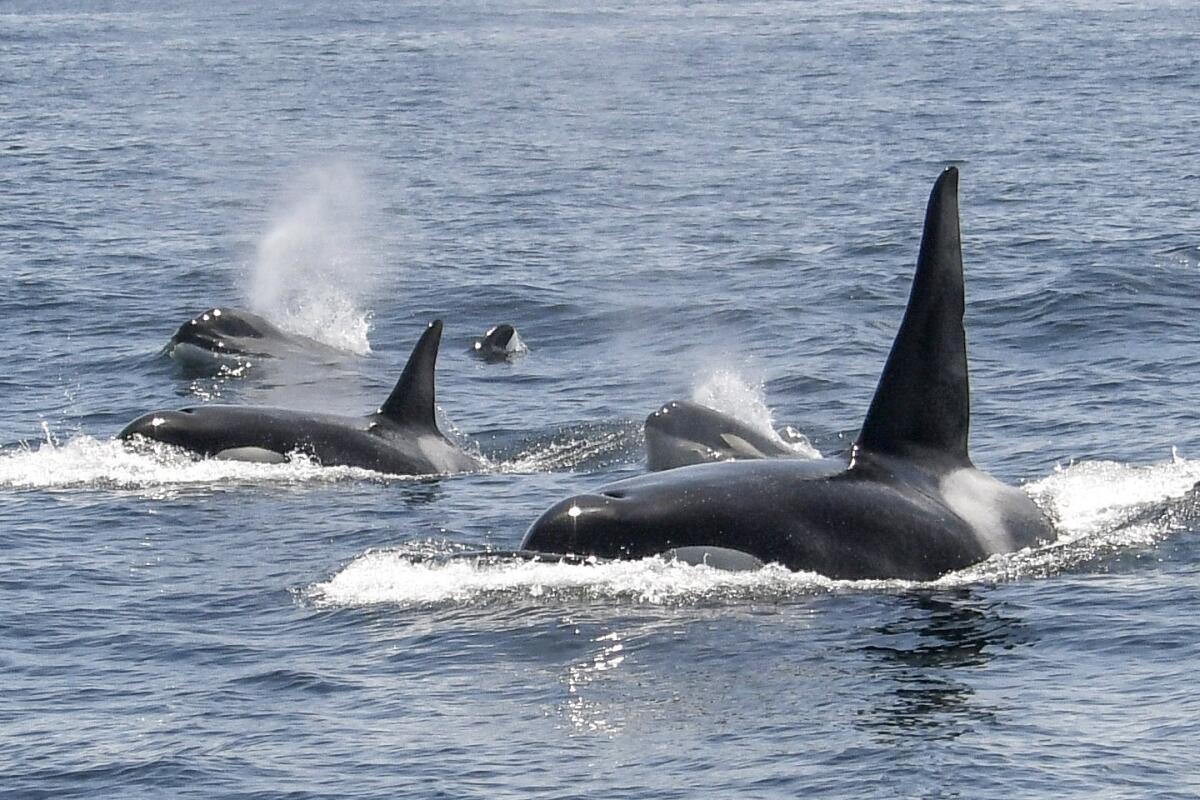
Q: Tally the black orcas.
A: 5